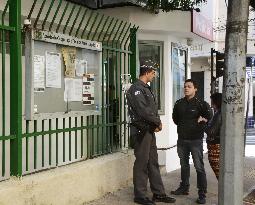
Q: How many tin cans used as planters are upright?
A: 0